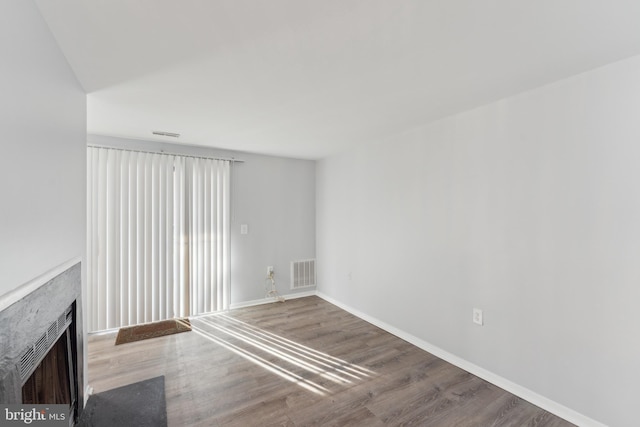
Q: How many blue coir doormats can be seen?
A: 0